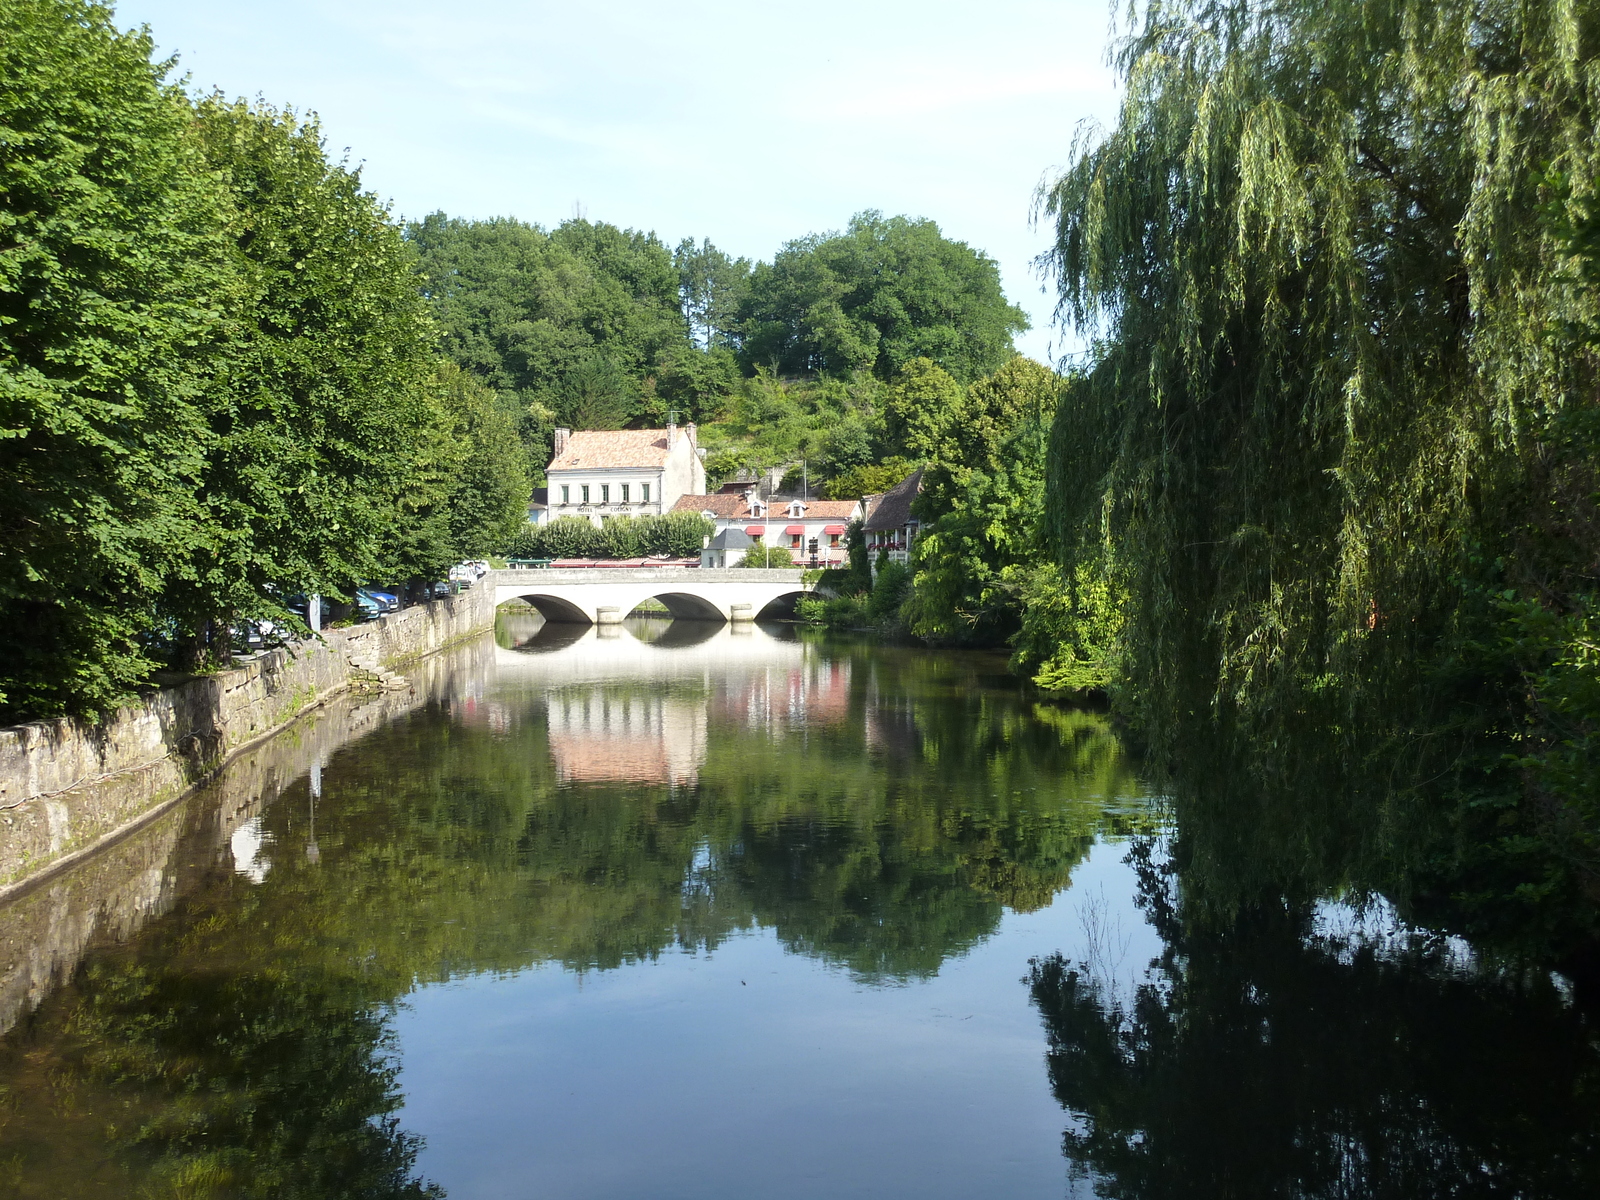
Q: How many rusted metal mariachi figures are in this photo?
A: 0